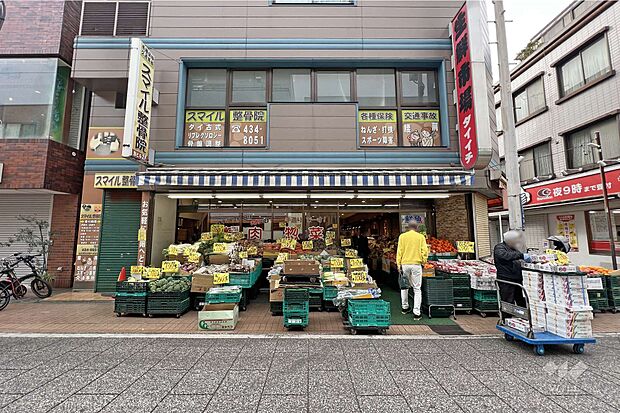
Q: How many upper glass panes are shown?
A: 6